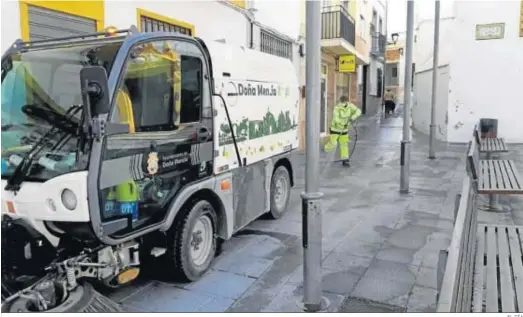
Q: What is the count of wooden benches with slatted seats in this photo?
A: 3